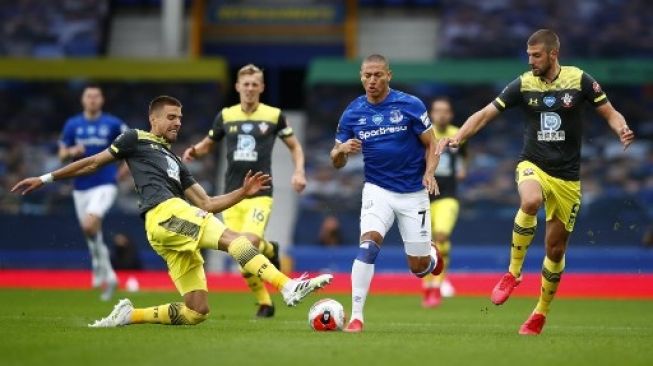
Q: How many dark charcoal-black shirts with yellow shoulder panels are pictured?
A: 4